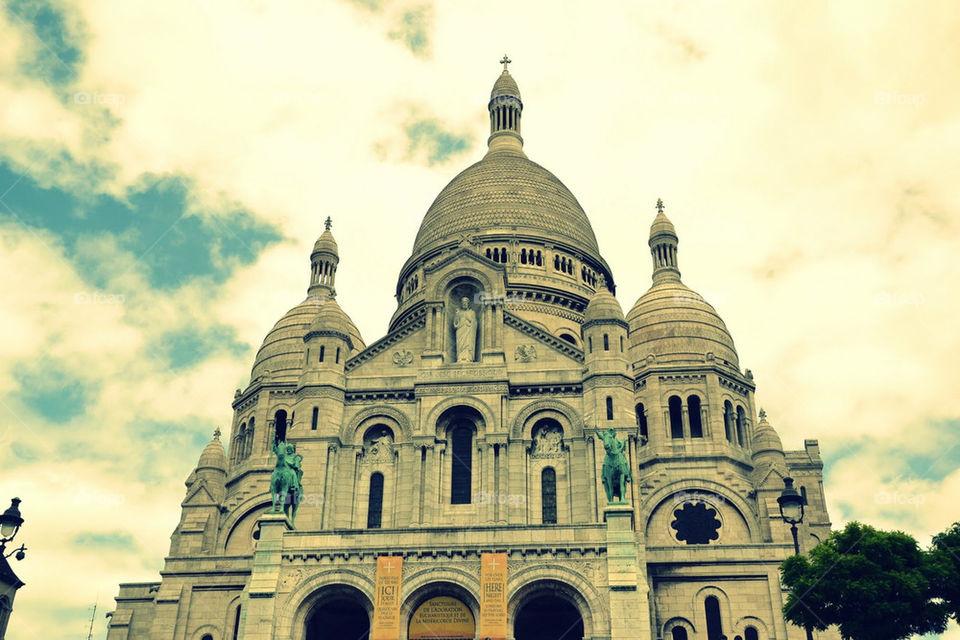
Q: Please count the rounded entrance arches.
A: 3